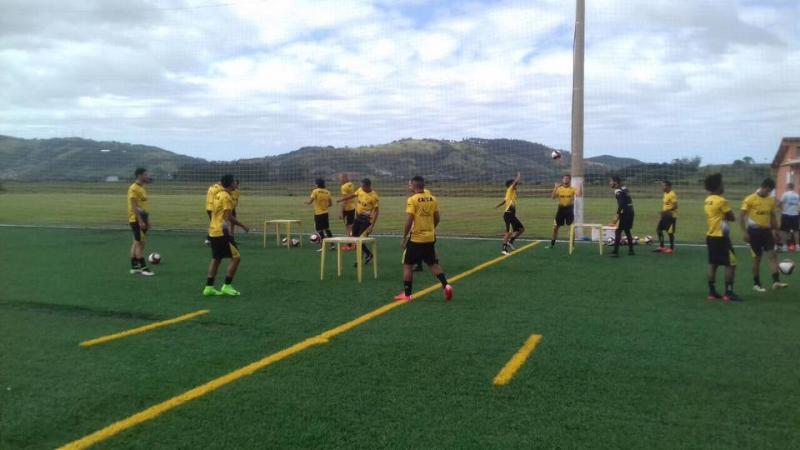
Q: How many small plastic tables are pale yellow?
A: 3